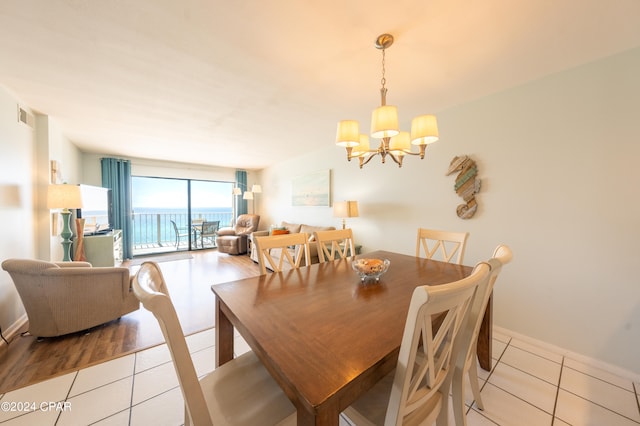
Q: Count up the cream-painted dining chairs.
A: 6